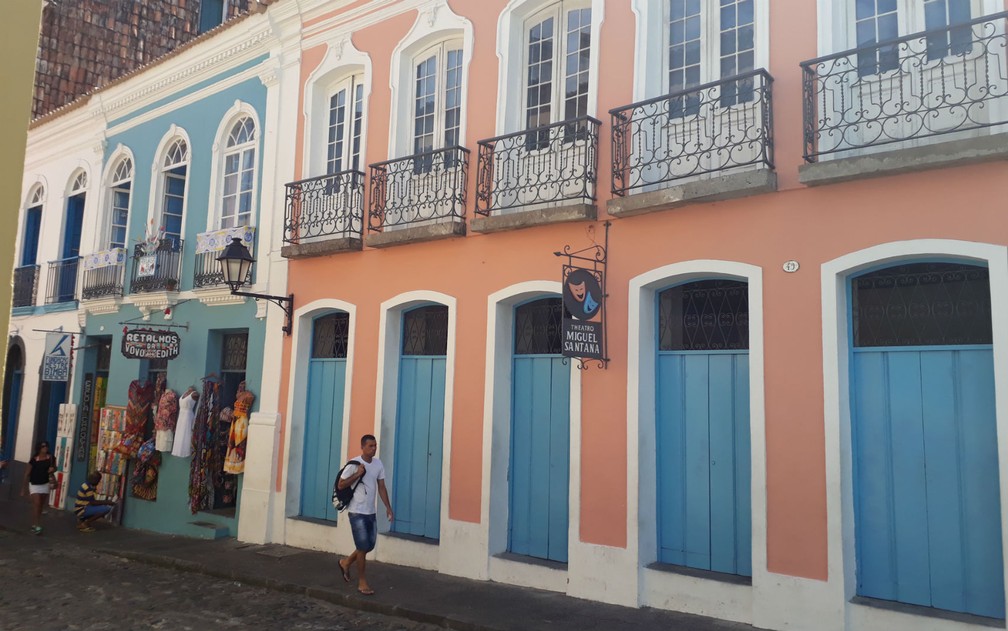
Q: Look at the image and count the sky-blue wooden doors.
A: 5